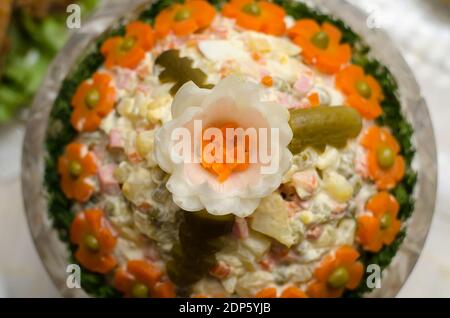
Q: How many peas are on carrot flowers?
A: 12